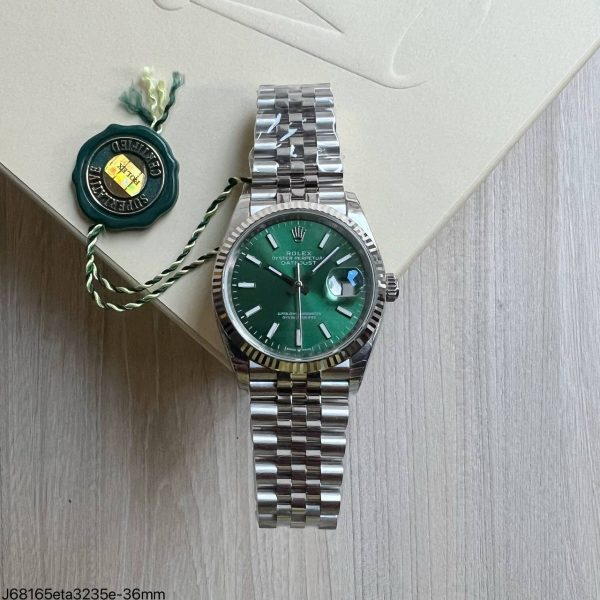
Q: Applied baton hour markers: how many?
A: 10